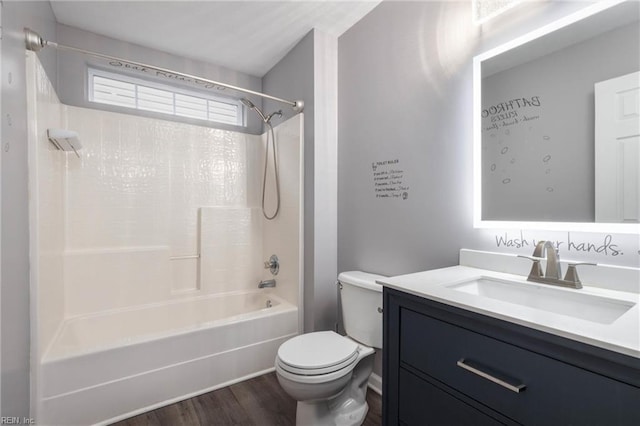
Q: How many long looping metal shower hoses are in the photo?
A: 1